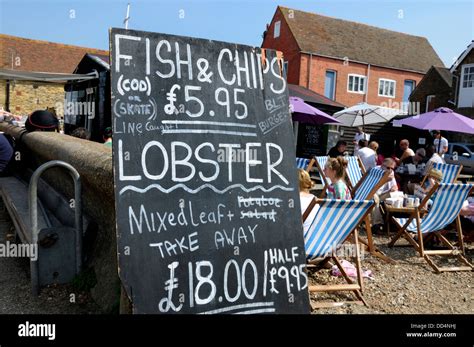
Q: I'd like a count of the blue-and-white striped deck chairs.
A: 7